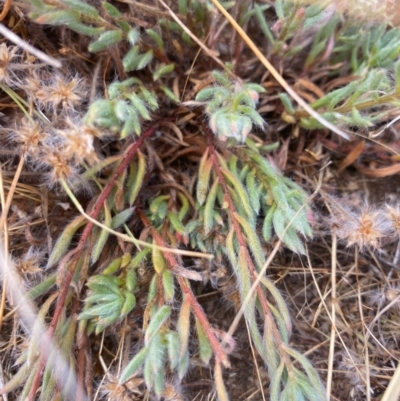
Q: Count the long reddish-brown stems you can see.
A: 3